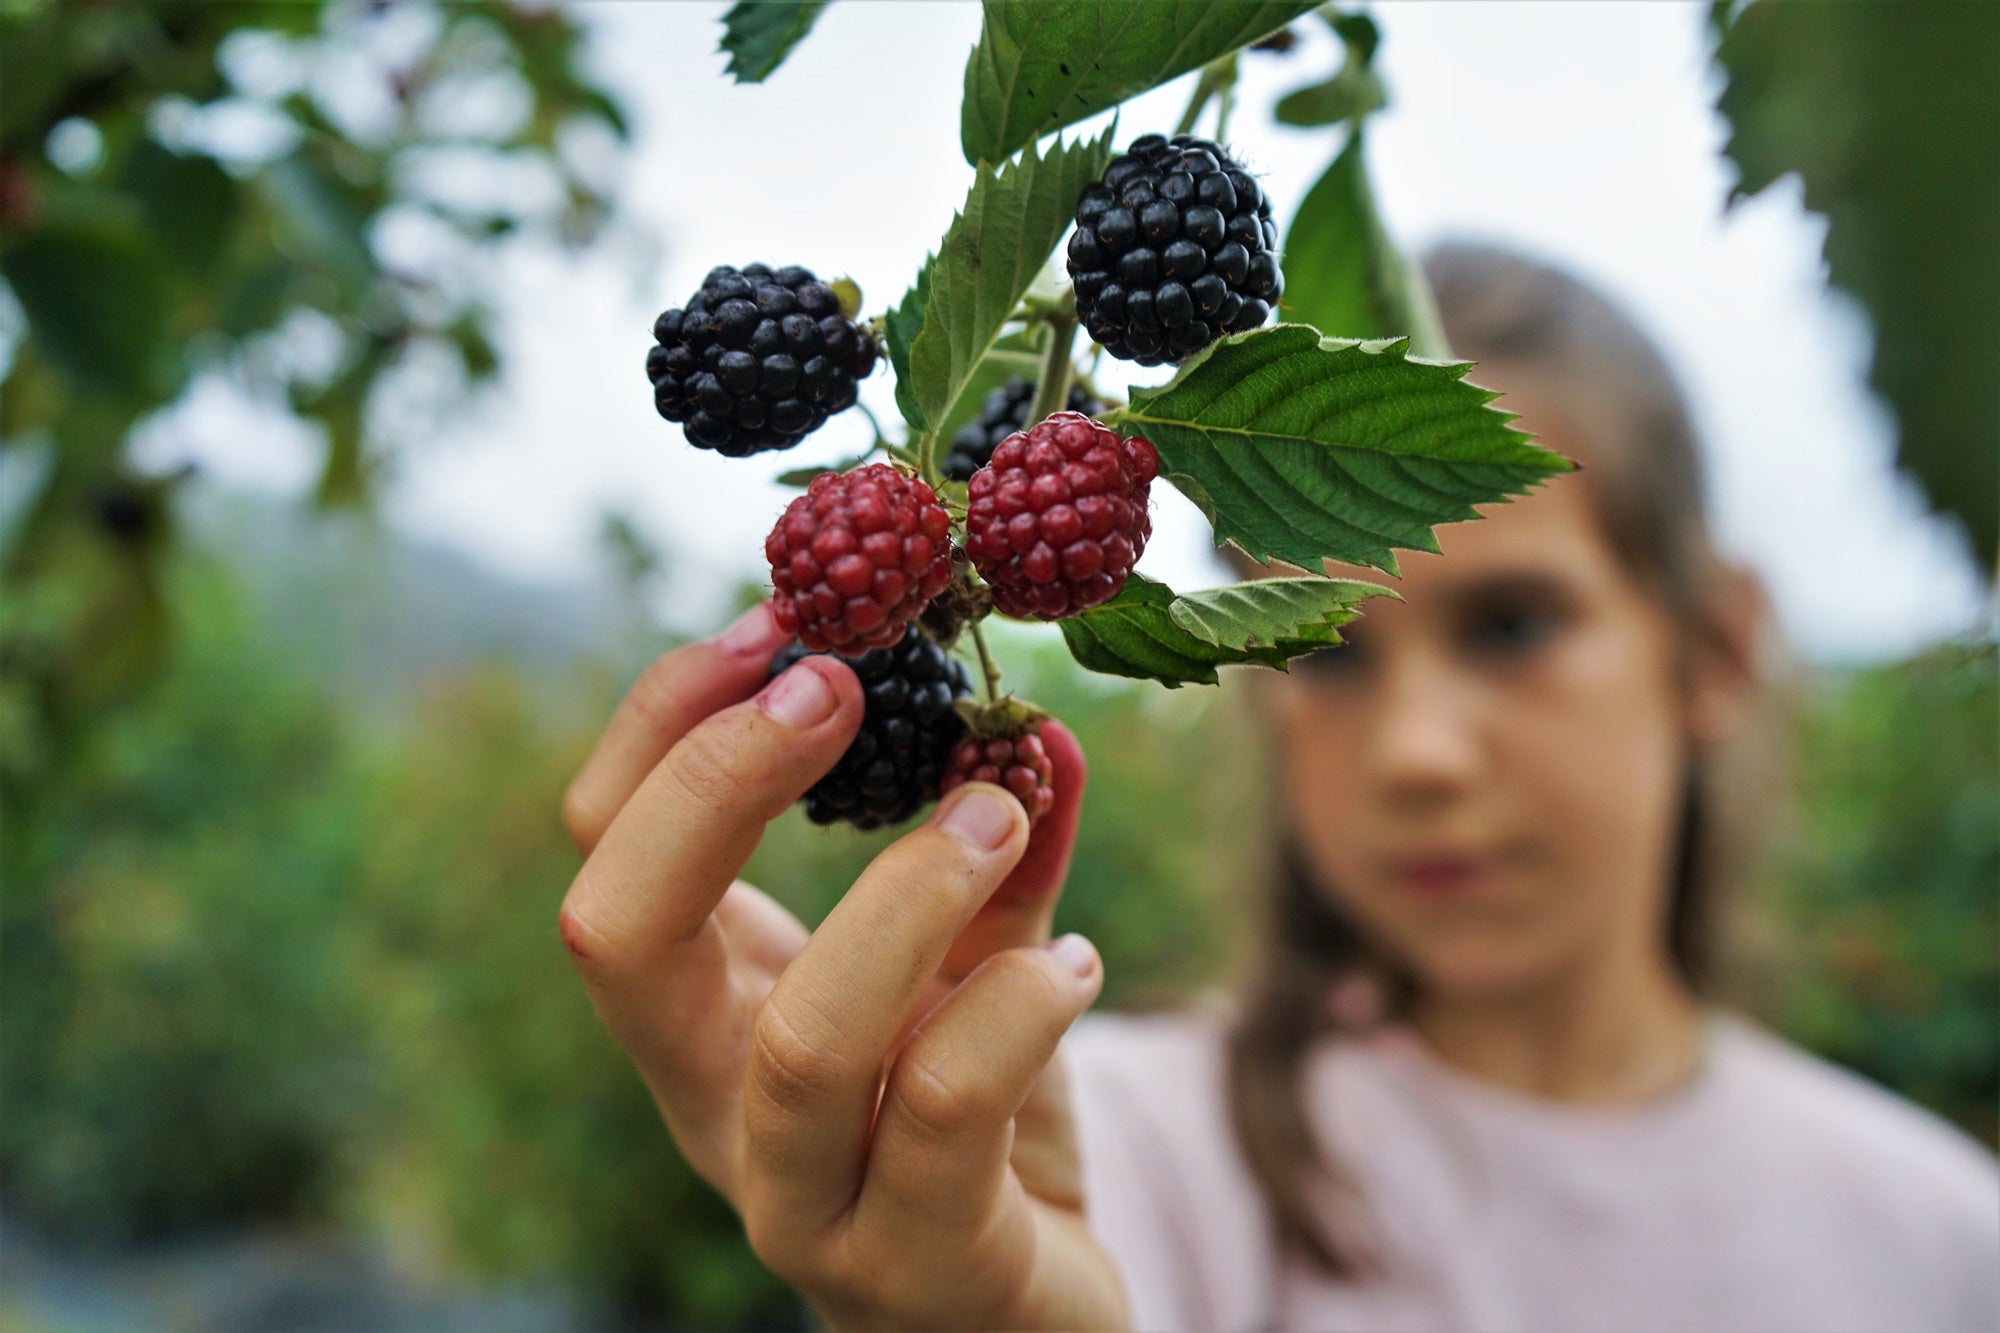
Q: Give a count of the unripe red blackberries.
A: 3